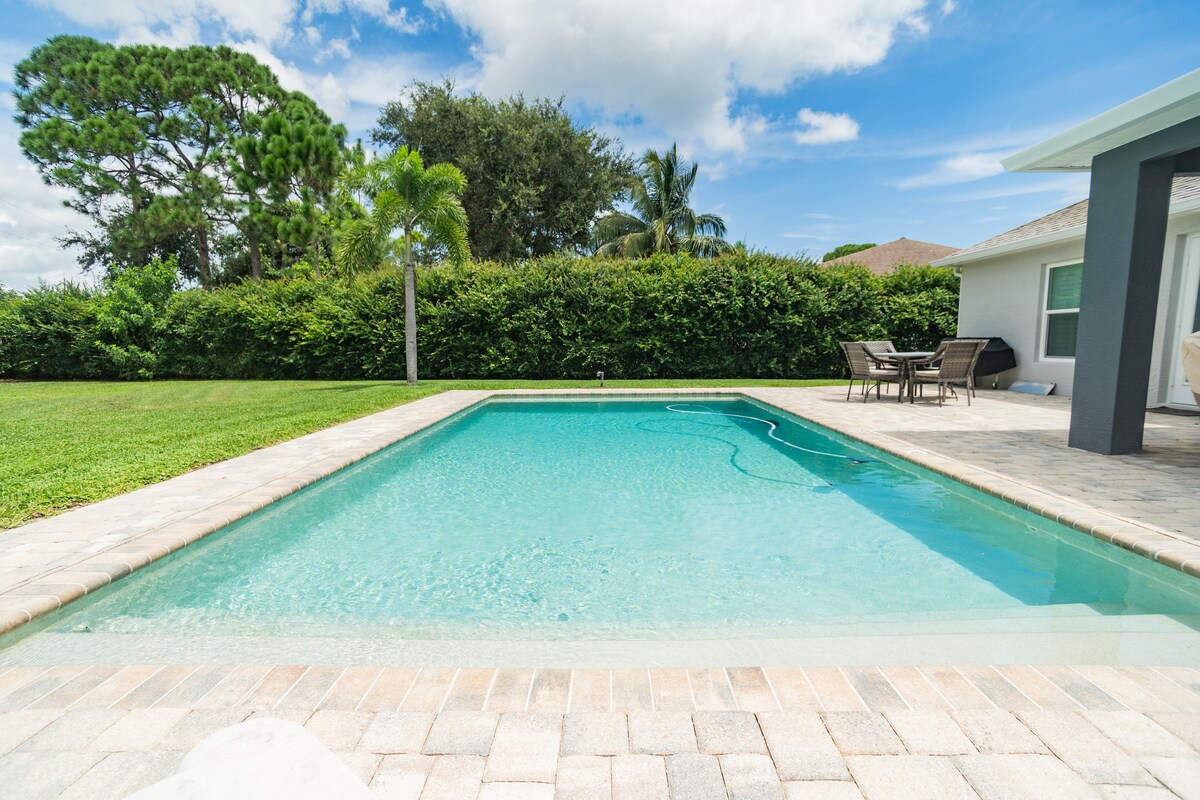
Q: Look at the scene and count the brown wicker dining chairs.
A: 4